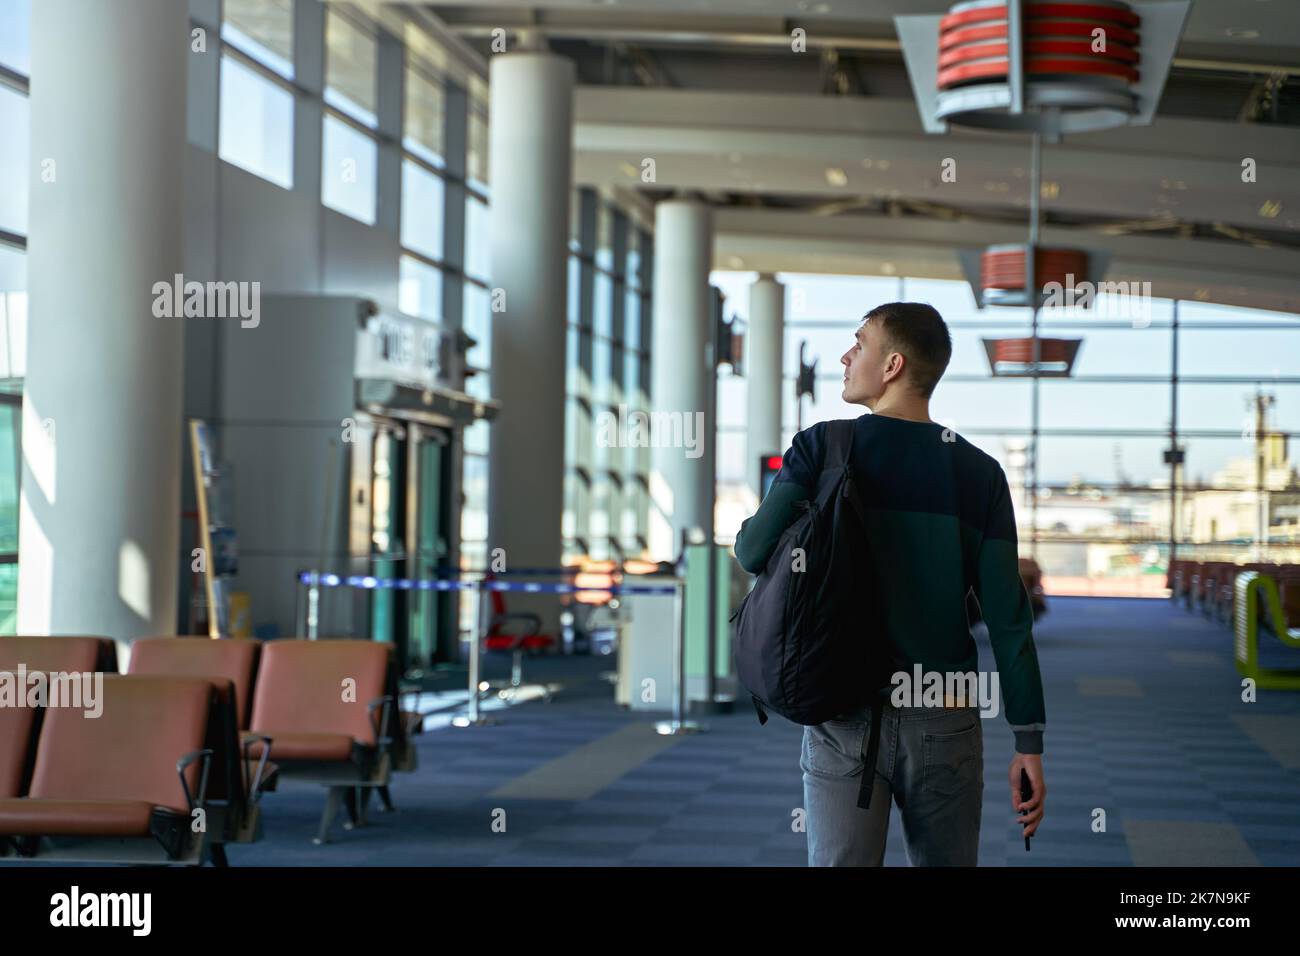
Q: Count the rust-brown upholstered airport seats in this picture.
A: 5